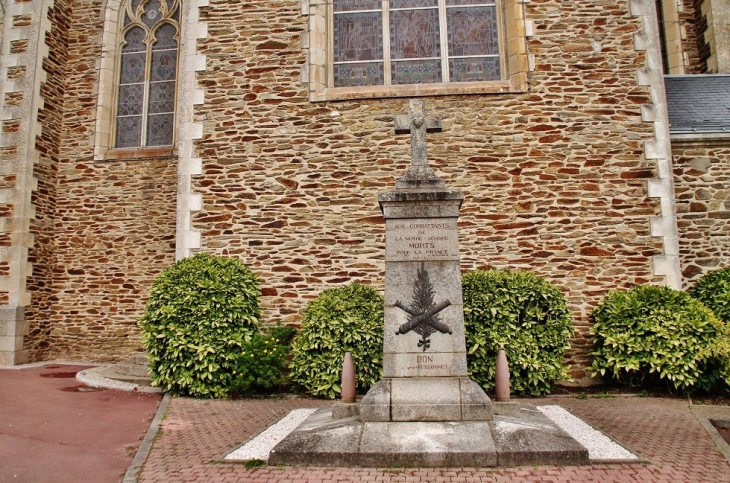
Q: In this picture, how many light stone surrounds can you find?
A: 2